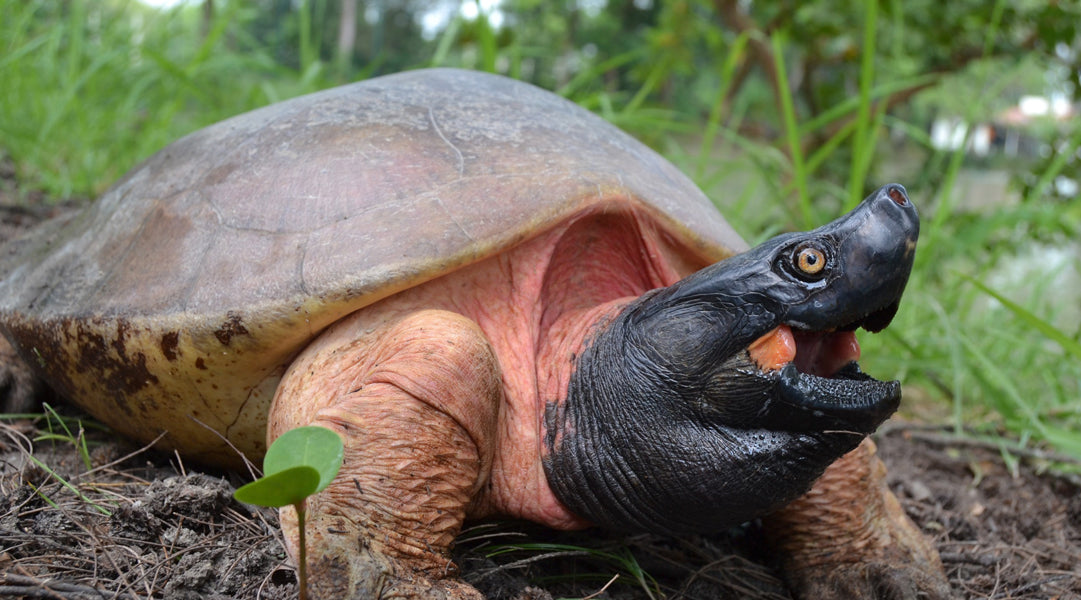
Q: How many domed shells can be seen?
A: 1